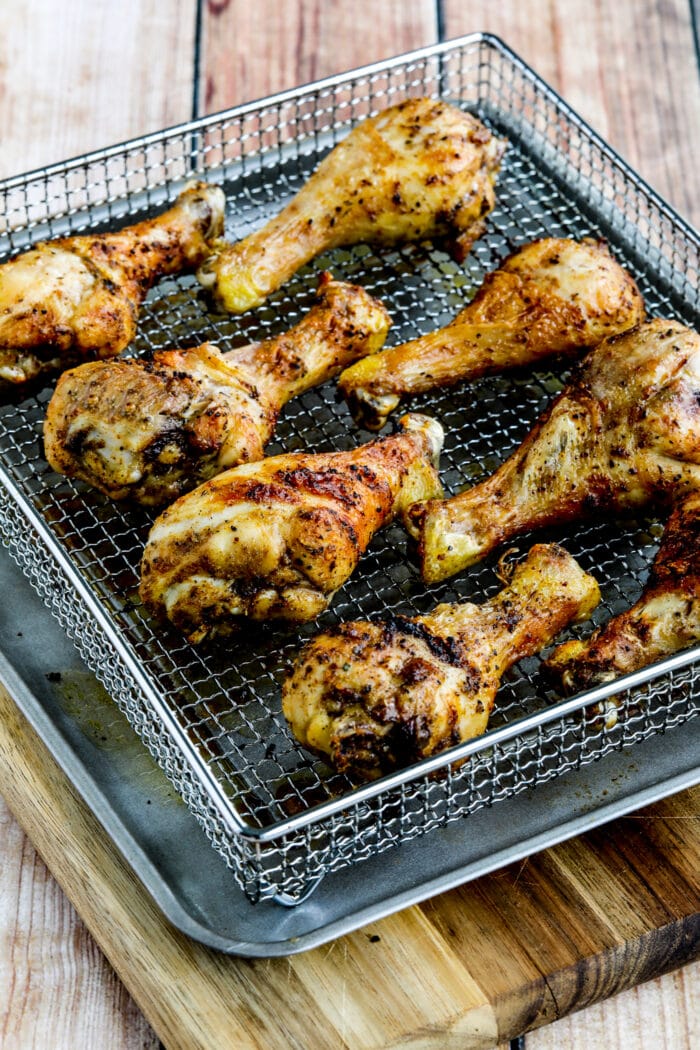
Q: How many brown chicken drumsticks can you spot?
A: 8